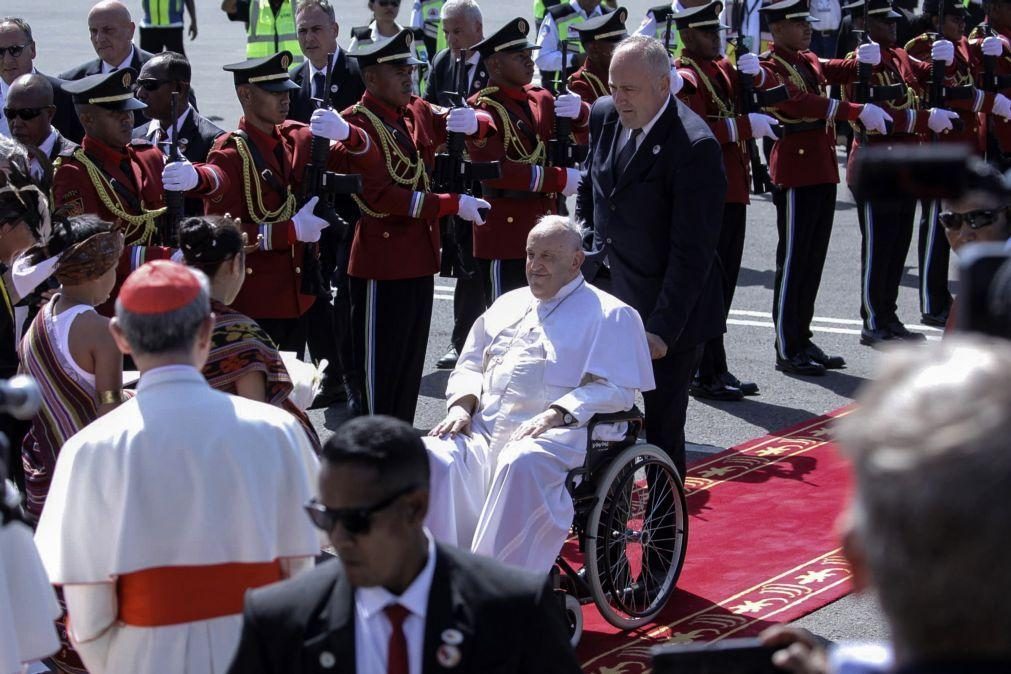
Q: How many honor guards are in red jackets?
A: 10